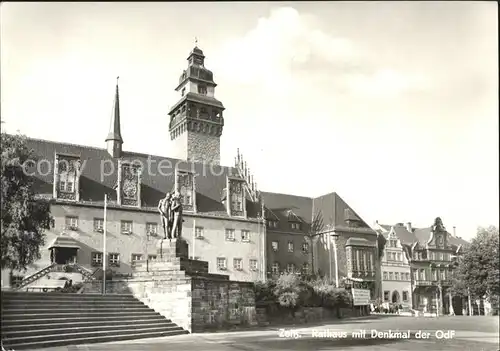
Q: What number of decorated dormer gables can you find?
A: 4